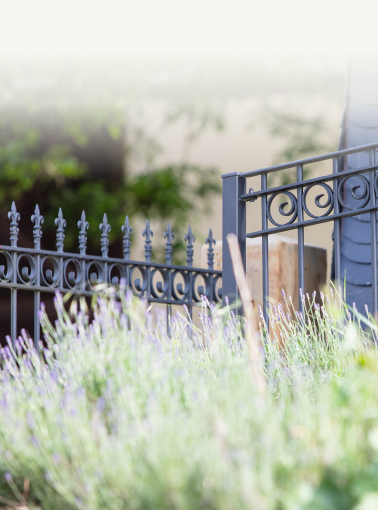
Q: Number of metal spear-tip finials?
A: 10